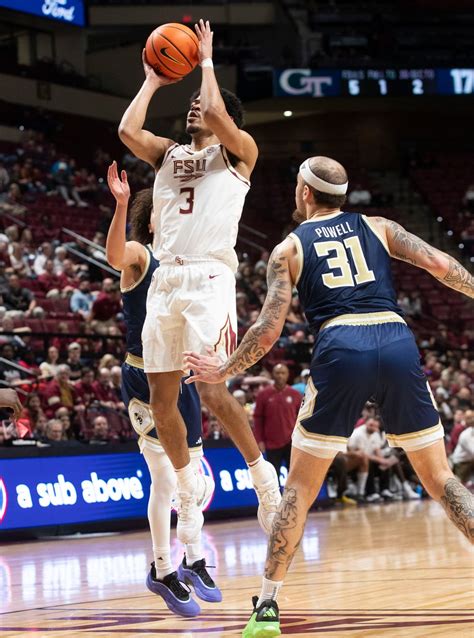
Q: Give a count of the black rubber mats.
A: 0